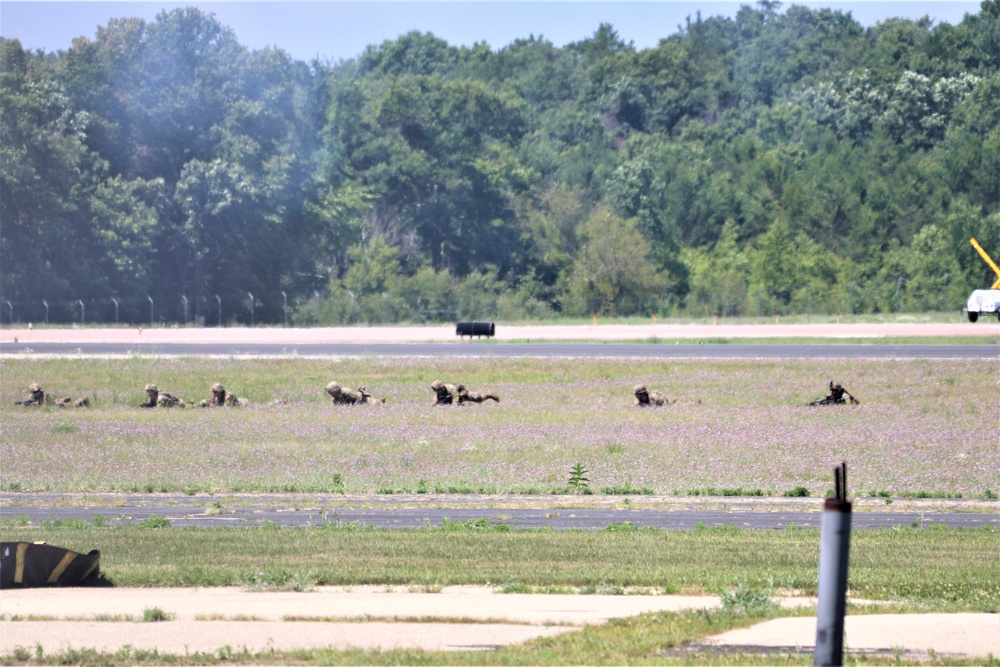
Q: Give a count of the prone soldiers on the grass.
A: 7